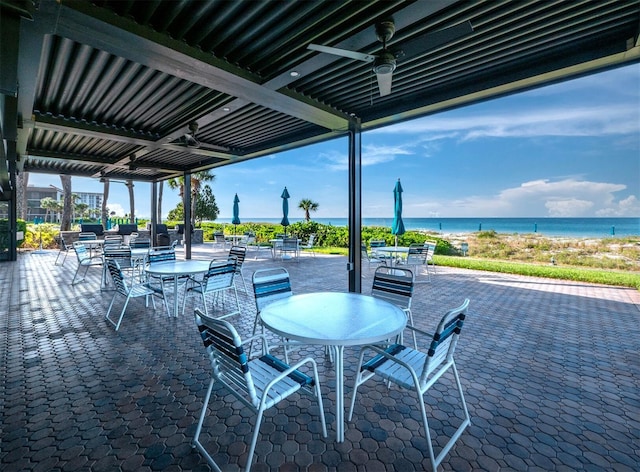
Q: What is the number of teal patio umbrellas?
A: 3